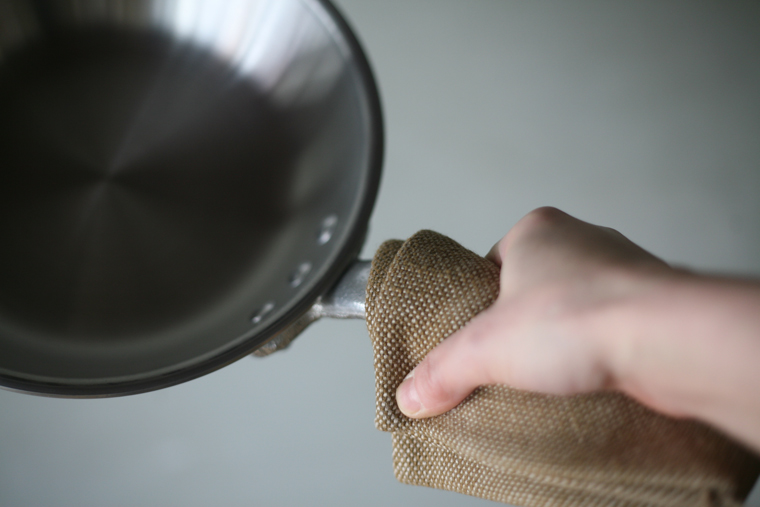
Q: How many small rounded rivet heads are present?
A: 3